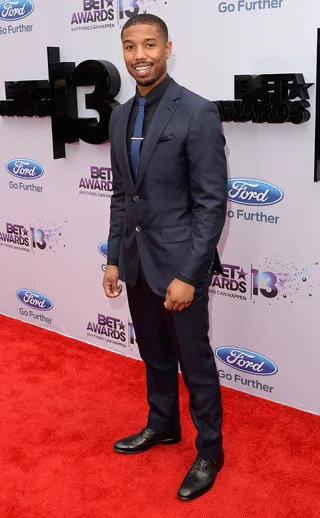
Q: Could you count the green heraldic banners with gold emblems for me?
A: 0